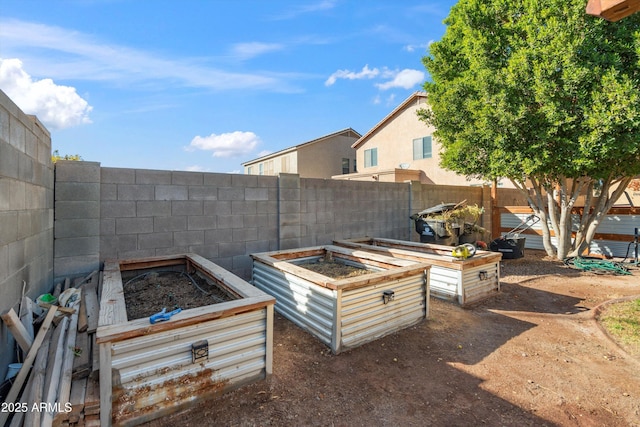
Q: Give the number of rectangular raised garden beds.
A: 3